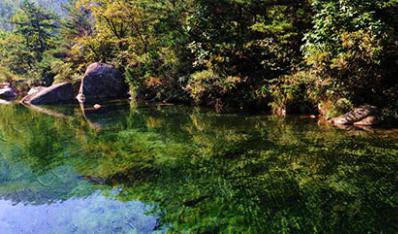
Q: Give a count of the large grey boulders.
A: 2